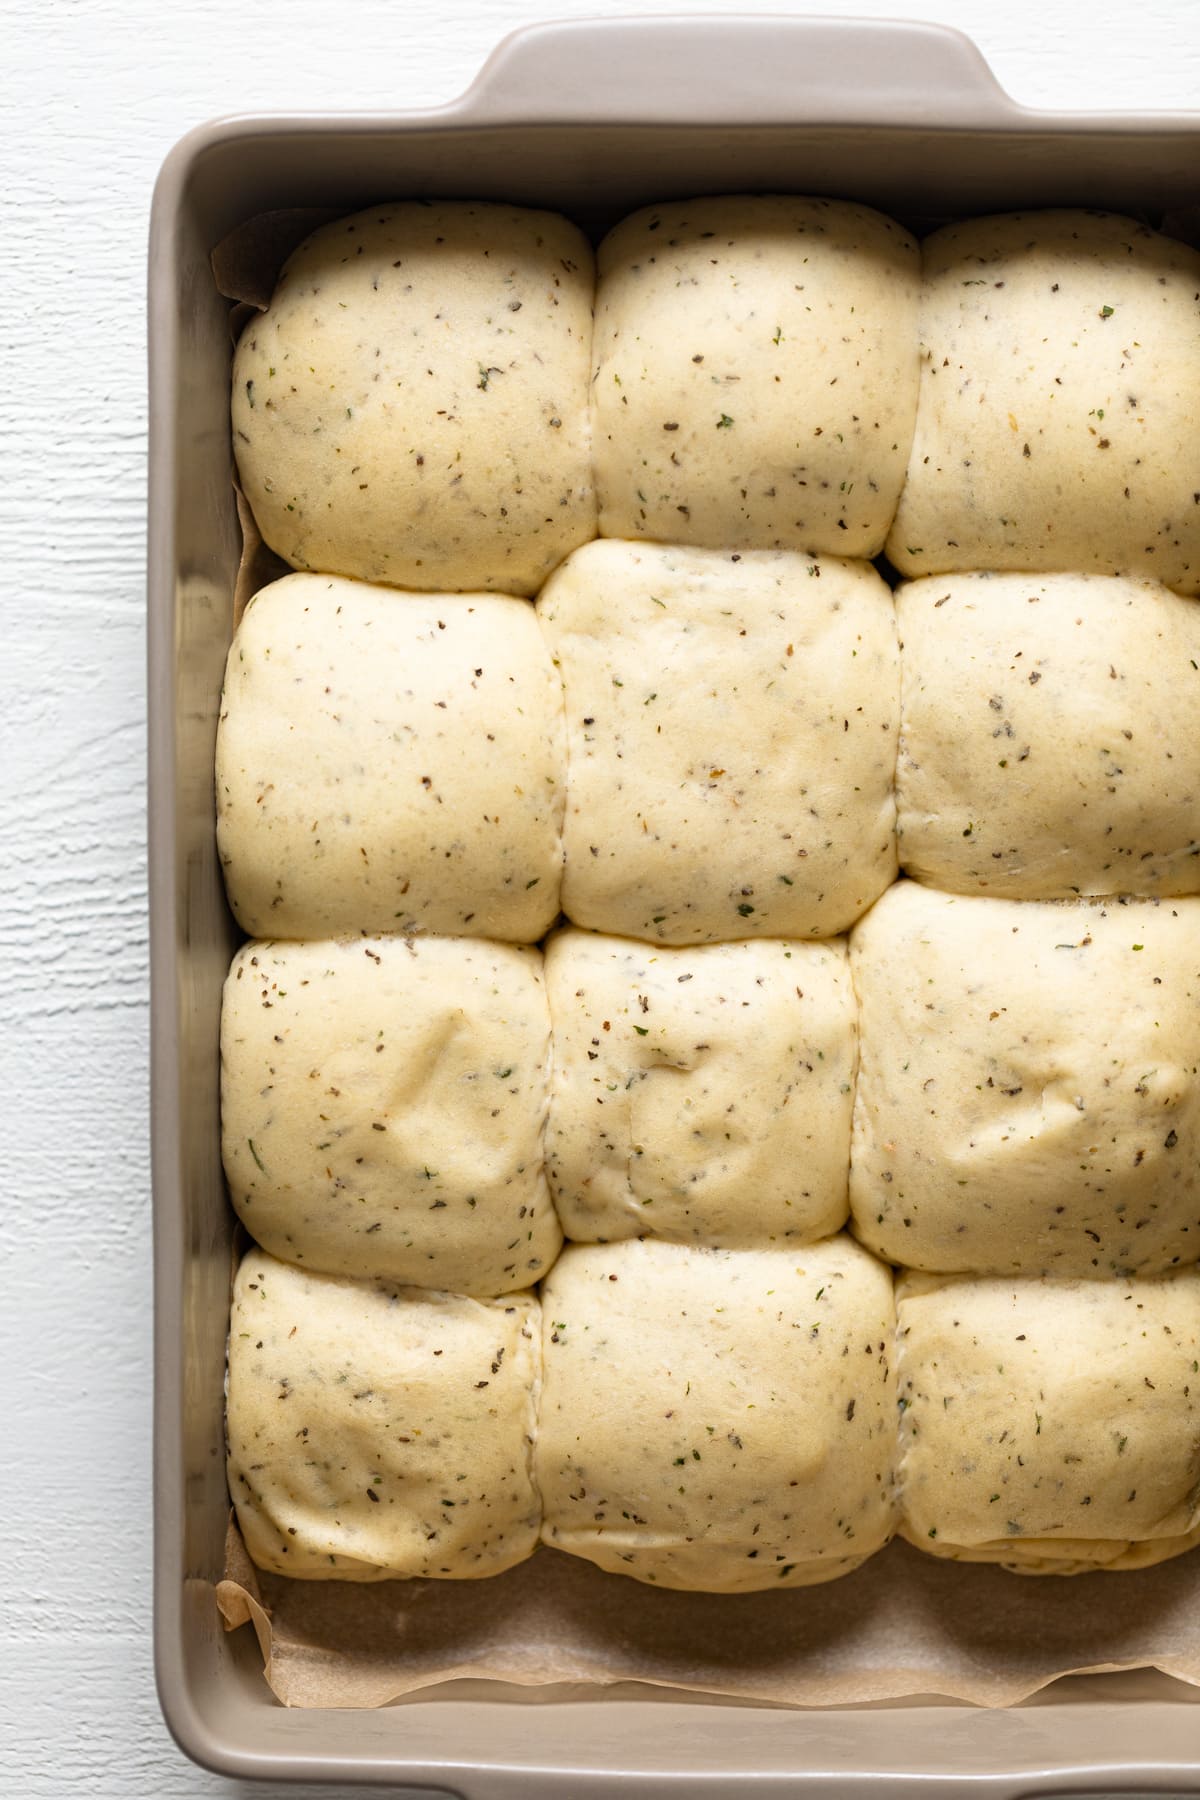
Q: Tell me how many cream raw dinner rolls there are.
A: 12